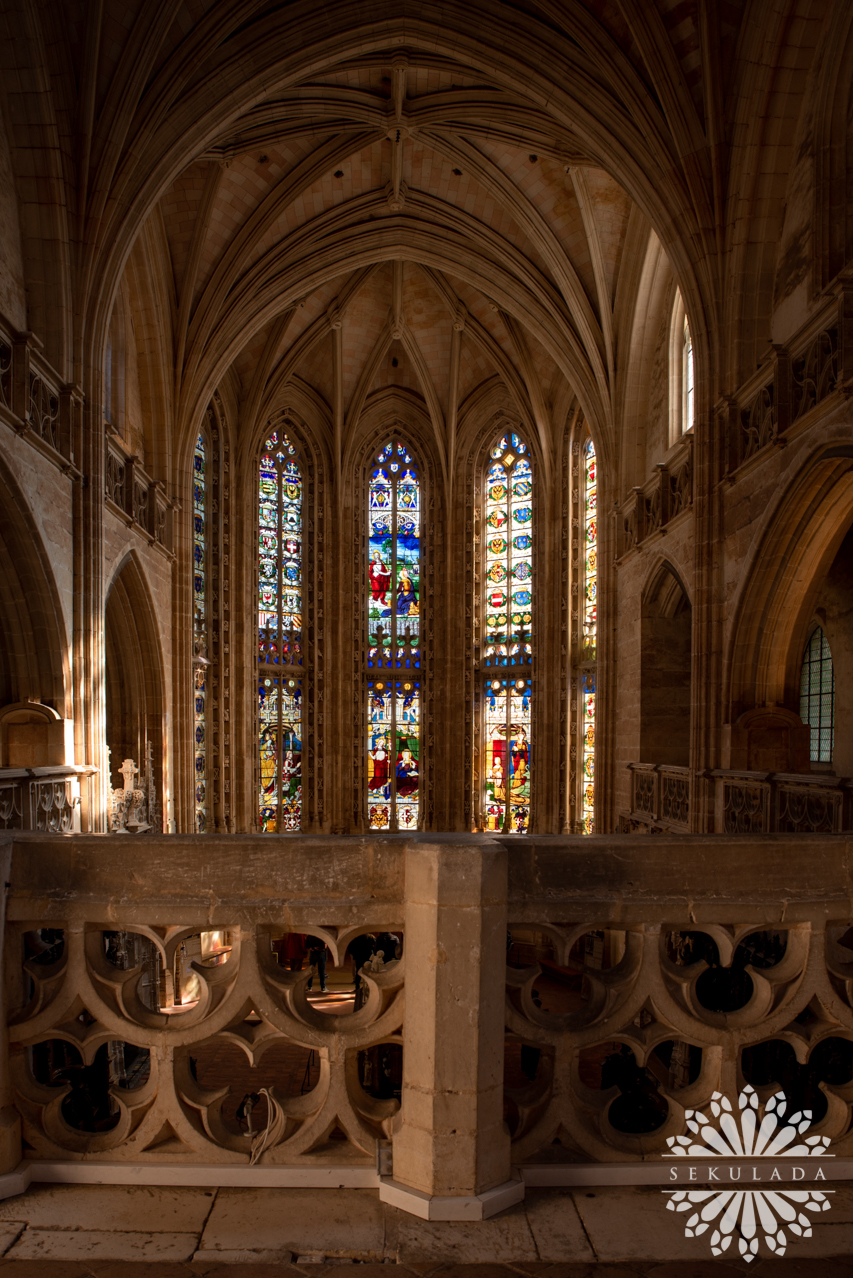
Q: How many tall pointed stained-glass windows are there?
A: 5